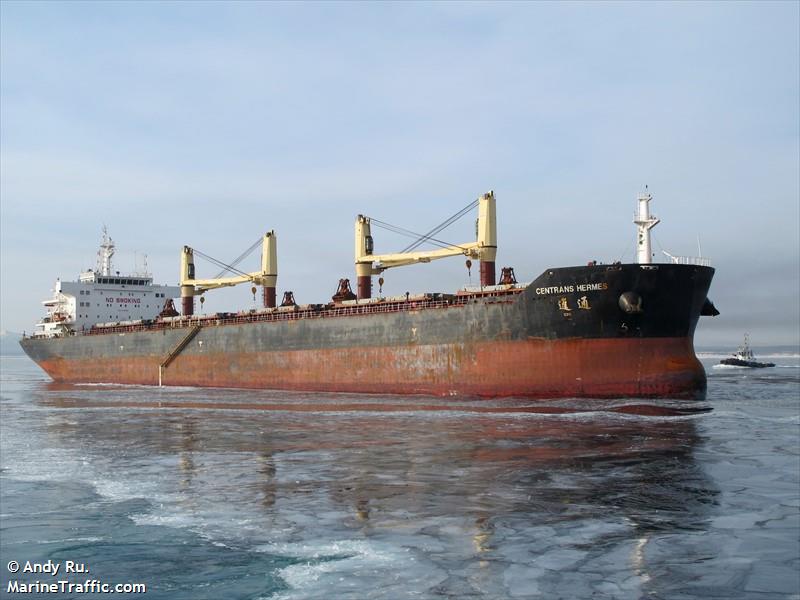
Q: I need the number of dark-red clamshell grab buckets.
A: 4